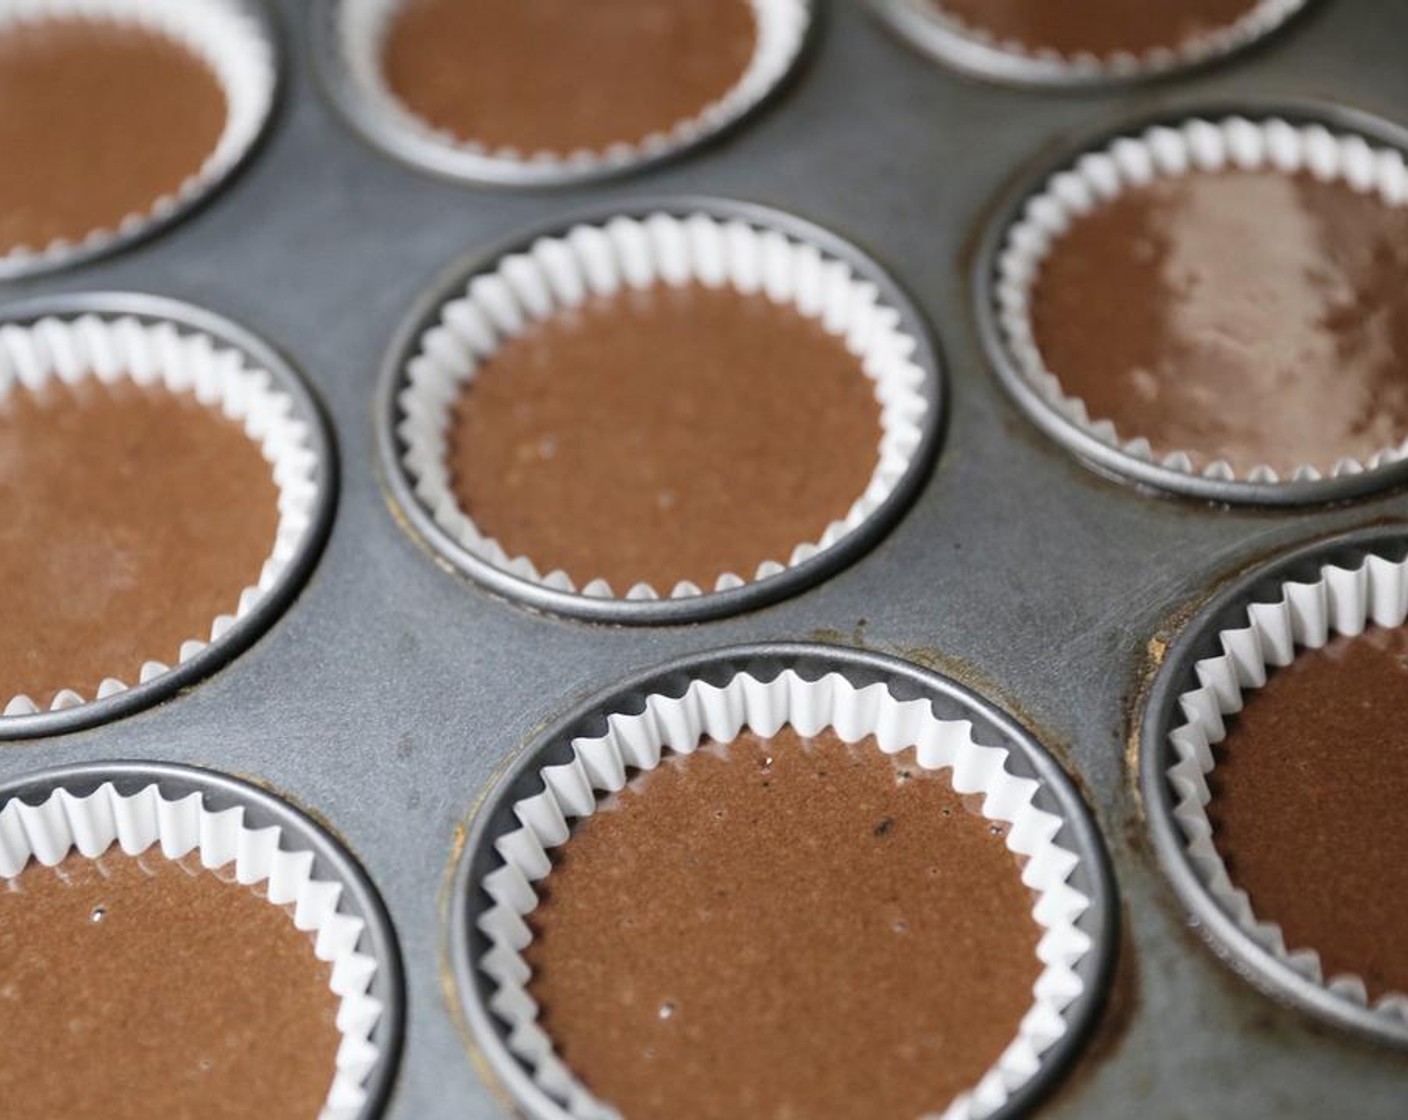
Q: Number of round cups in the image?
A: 9